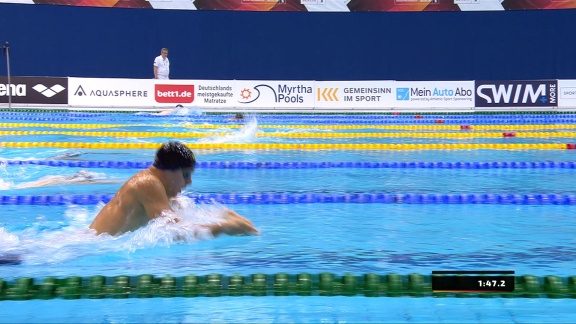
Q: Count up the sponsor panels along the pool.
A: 8